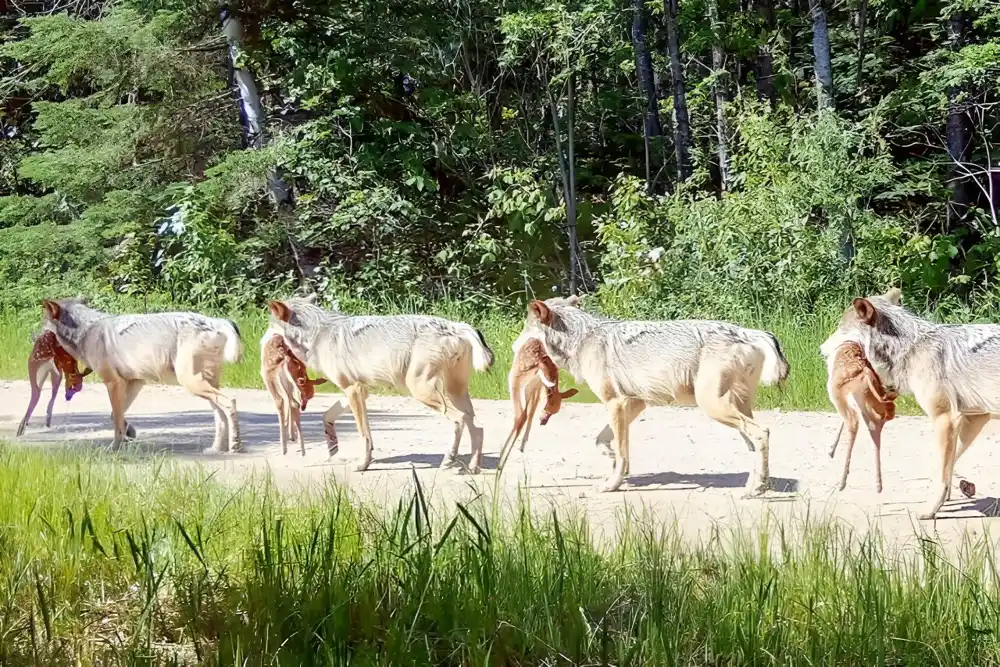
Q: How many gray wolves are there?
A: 4